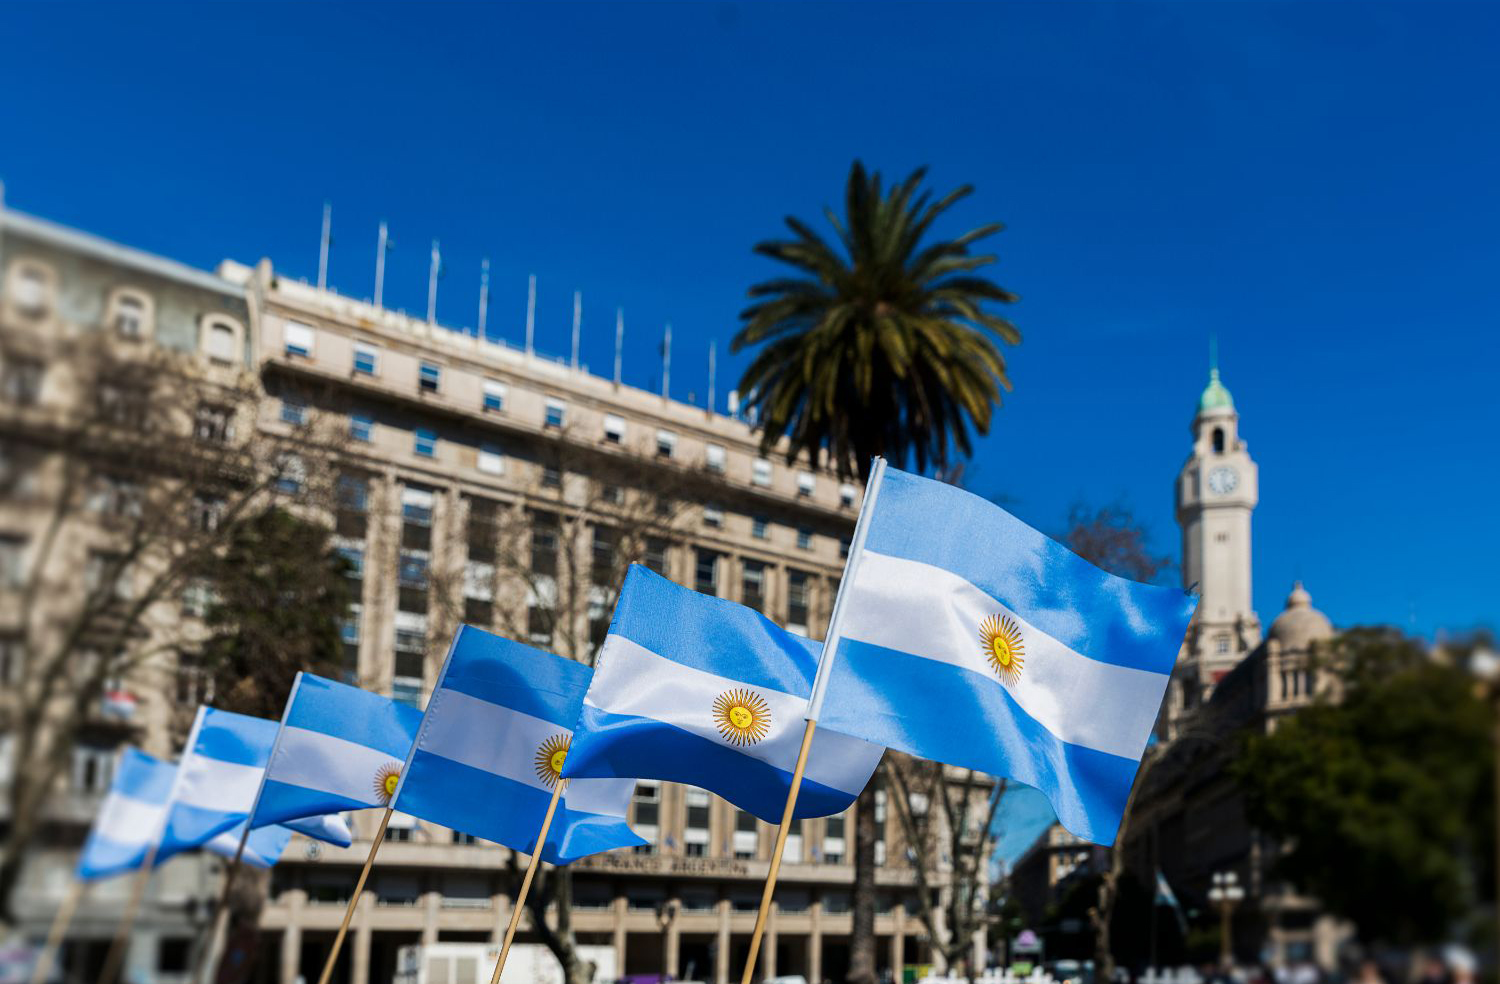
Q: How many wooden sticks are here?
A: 6